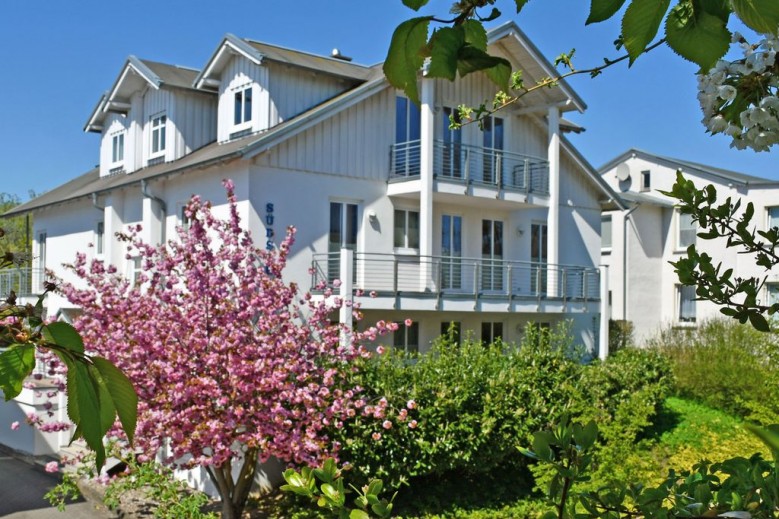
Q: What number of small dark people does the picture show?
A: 0